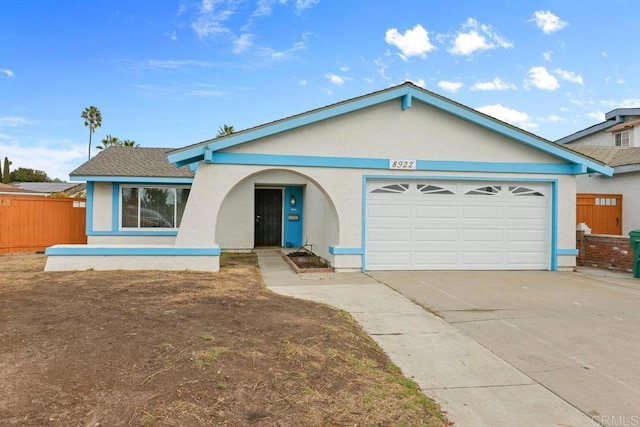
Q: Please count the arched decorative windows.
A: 4